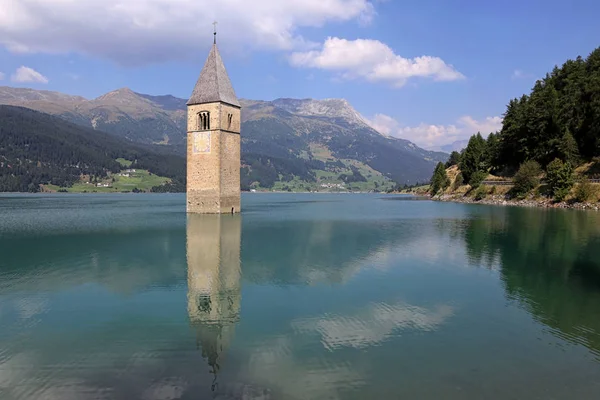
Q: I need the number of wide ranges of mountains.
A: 1